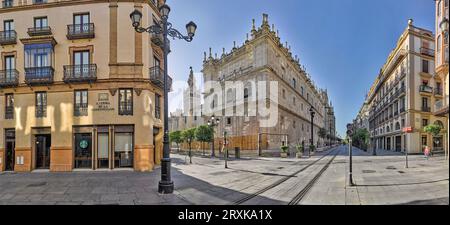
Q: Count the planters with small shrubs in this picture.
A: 3